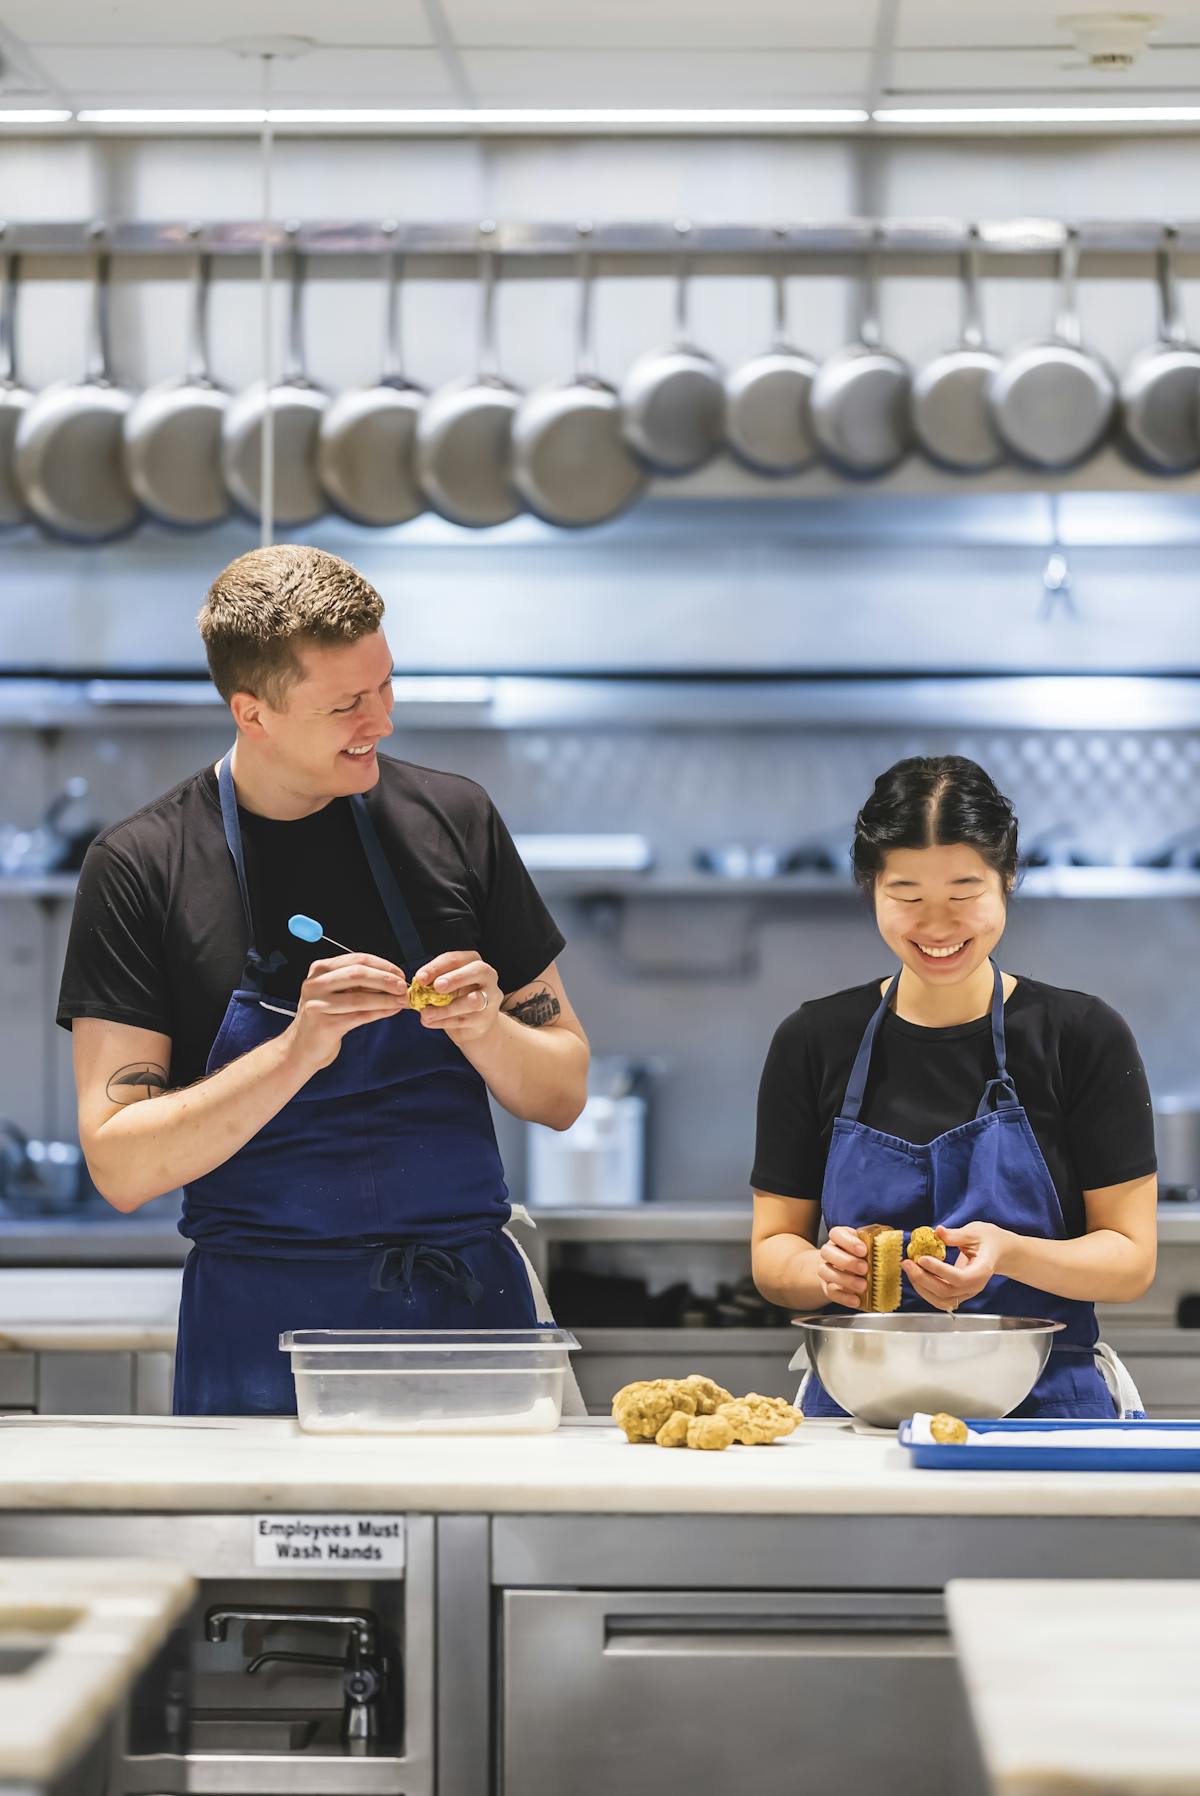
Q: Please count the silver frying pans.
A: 13